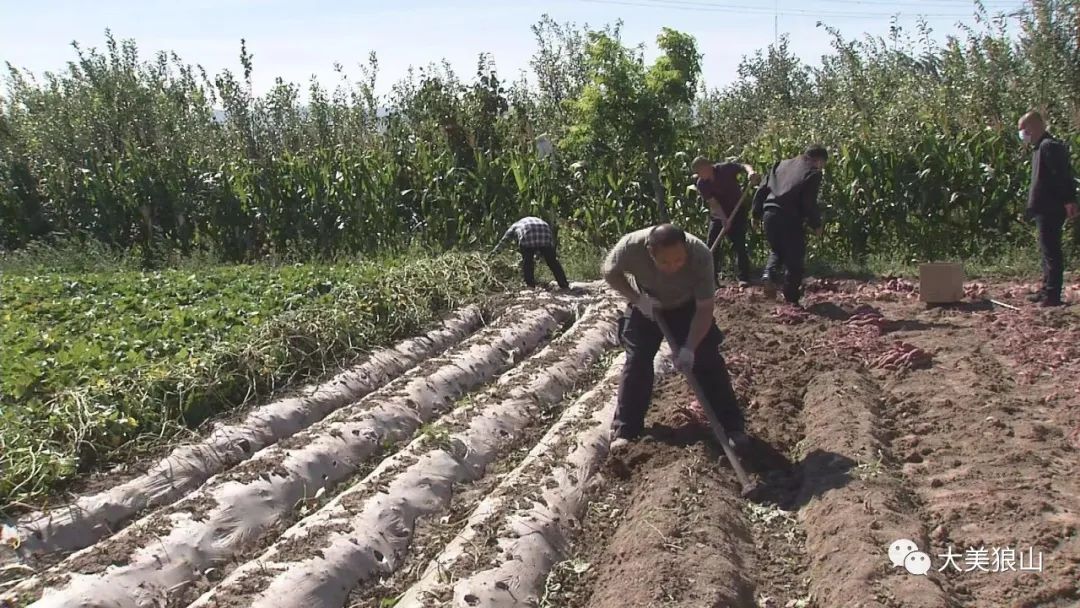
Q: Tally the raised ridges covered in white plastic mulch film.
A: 4